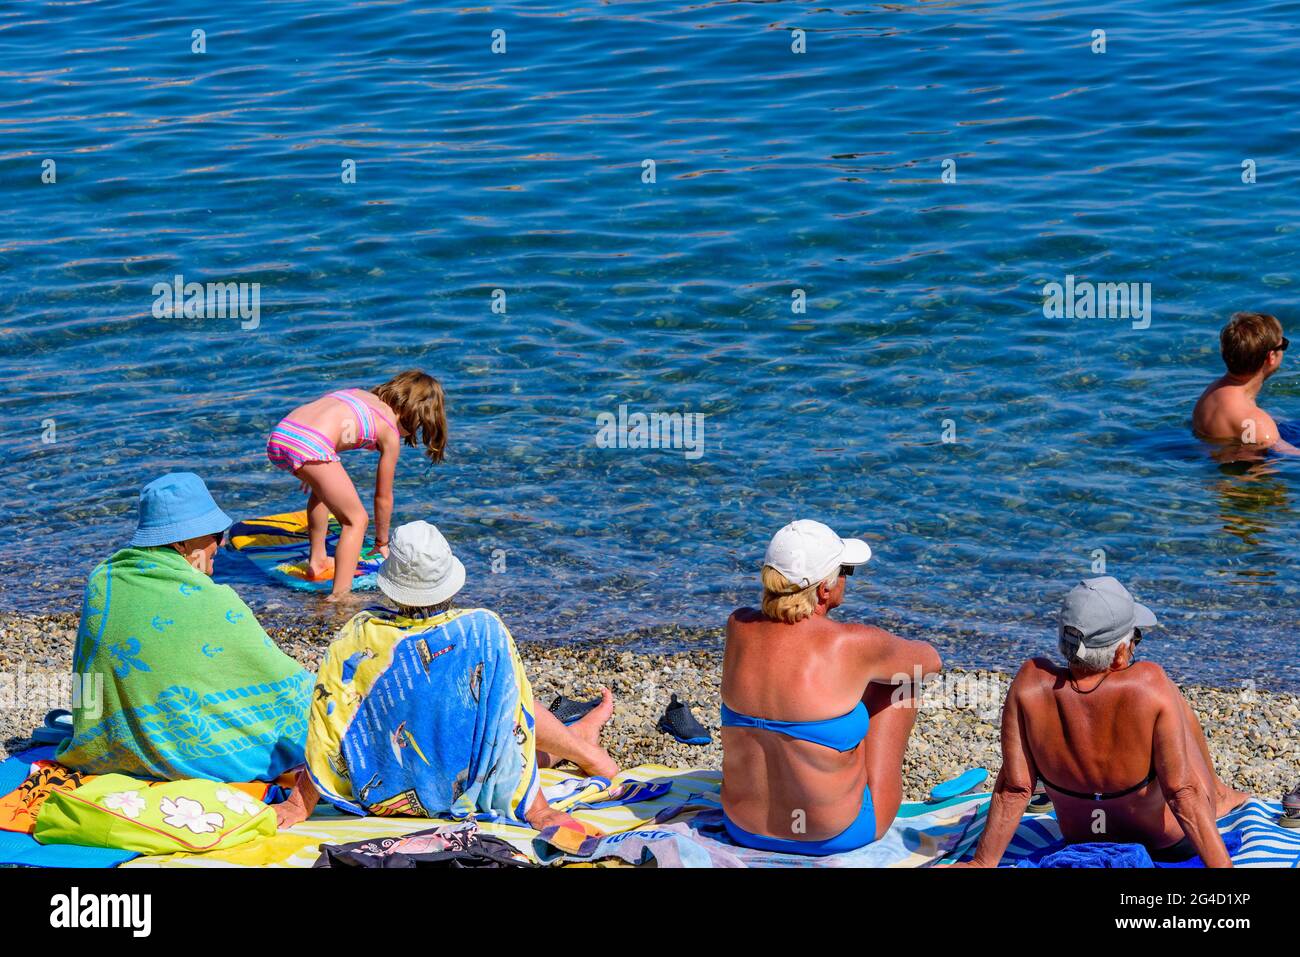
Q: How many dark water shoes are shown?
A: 2